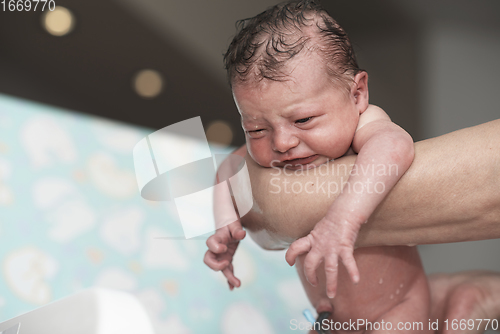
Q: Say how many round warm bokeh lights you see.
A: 3